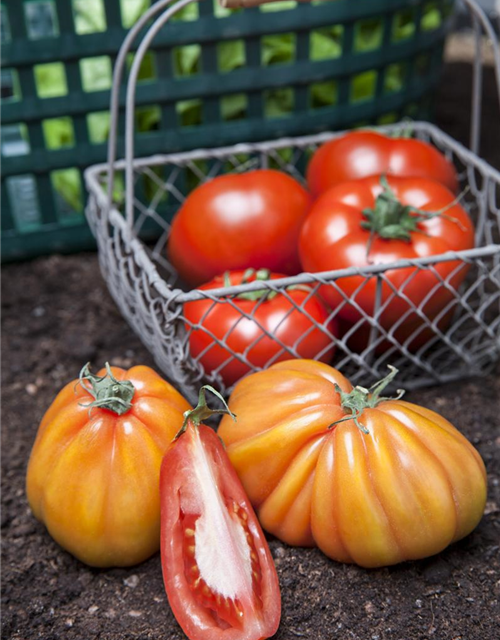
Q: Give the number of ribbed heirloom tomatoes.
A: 2